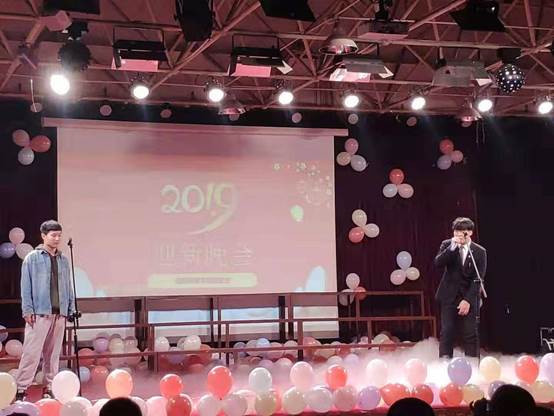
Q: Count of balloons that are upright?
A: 14